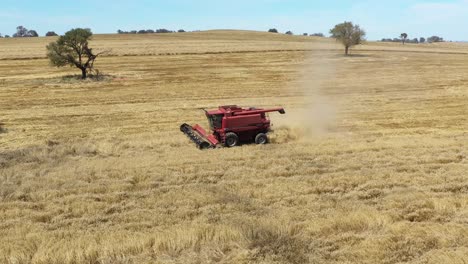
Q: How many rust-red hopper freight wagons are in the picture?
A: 0